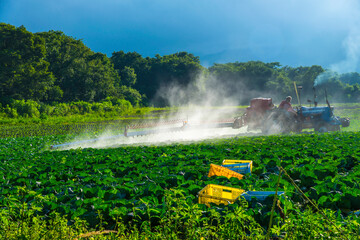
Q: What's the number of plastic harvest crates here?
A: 5